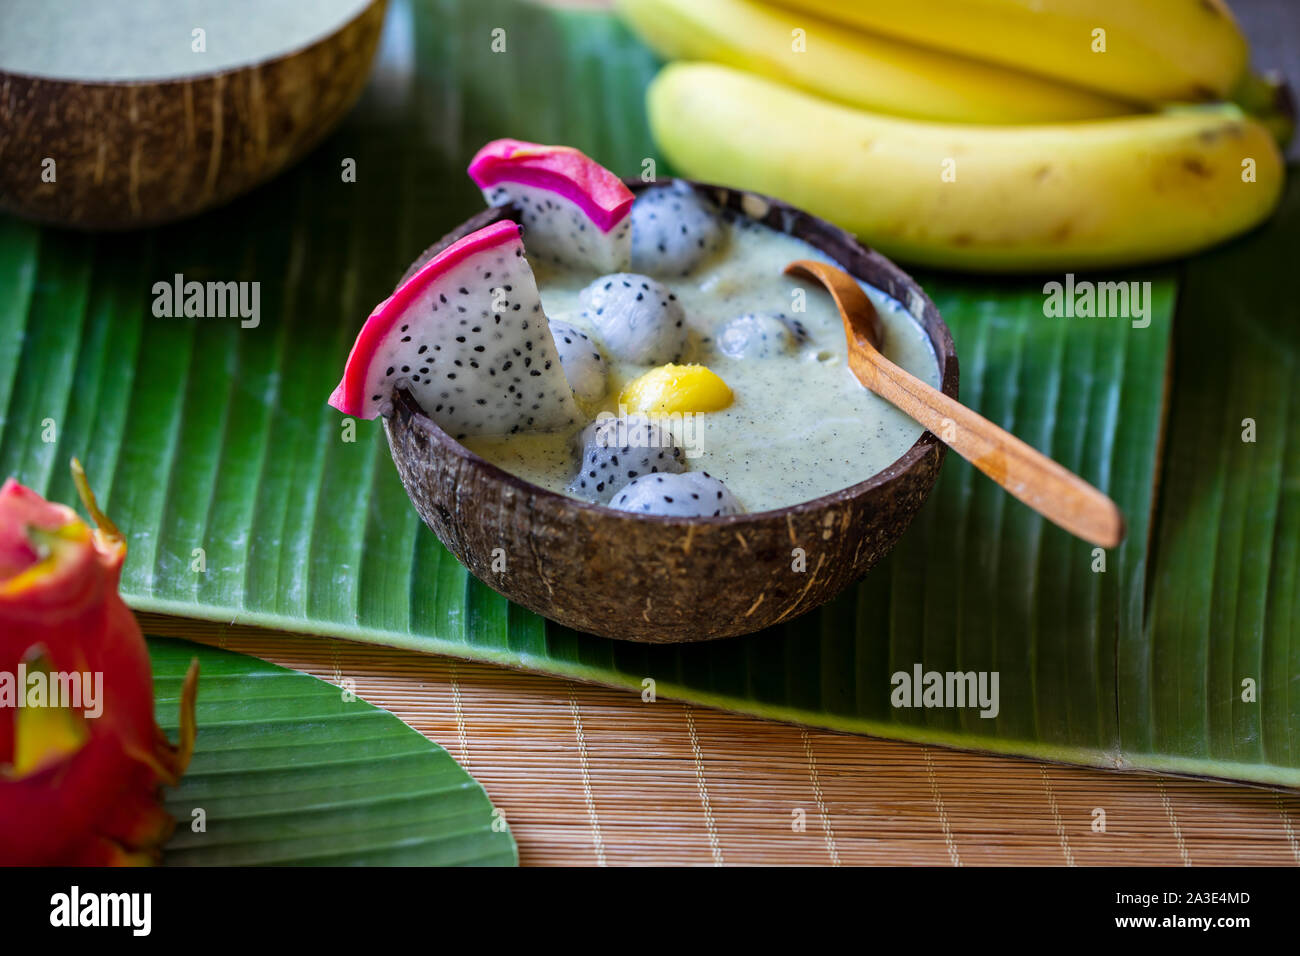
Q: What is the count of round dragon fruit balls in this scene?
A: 6